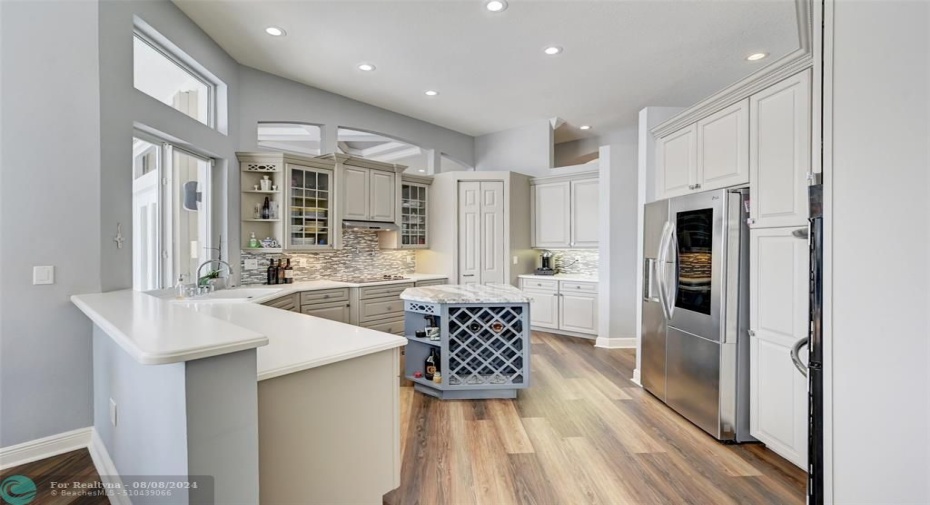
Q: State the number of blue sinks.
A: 0